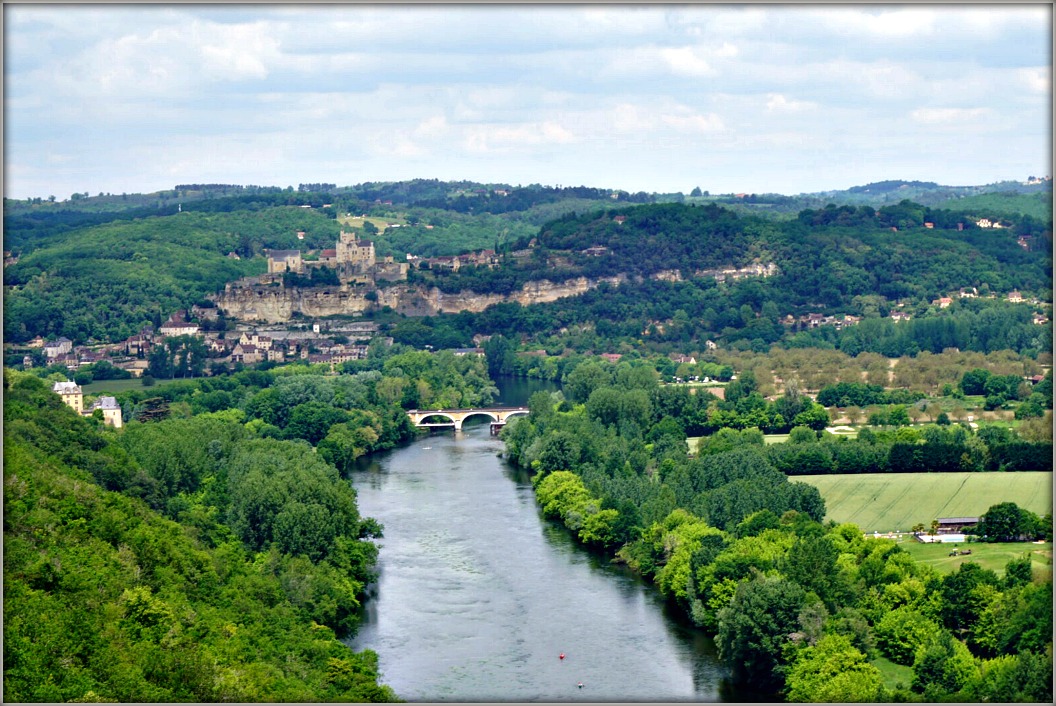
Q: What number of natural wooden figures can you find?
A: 0